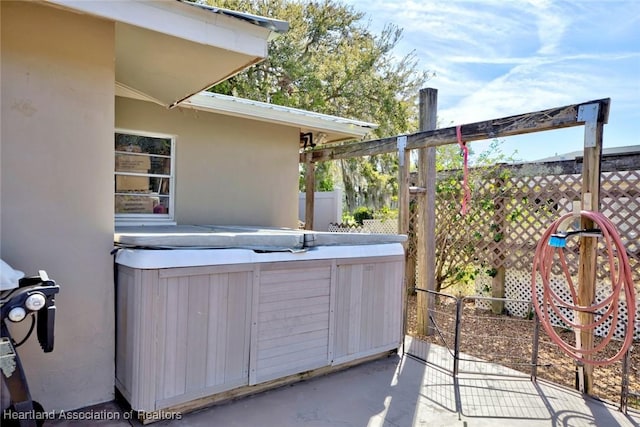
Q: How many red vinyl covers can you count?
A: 0